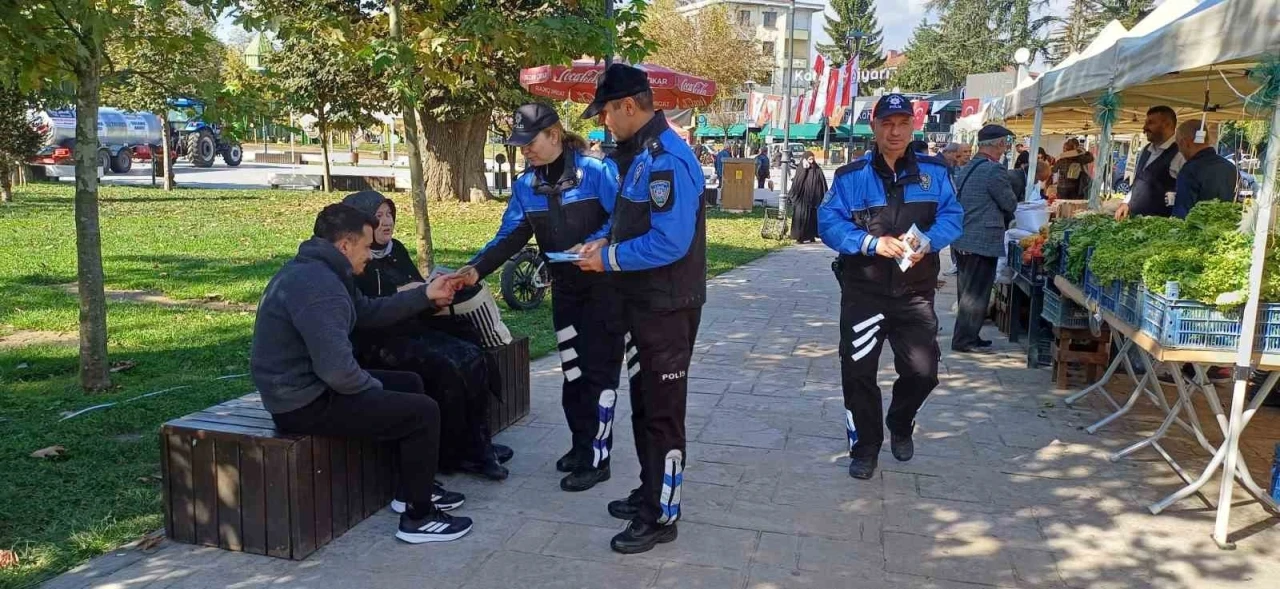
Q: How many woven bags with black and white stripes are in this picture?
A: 1